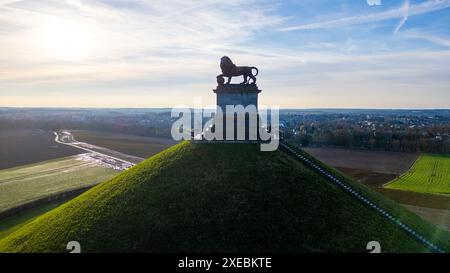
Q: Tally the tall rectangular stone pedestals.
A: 1